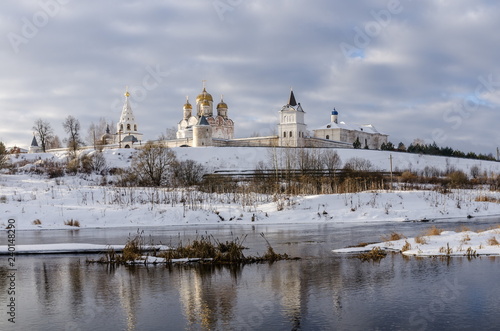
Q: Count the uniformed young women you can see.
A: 0